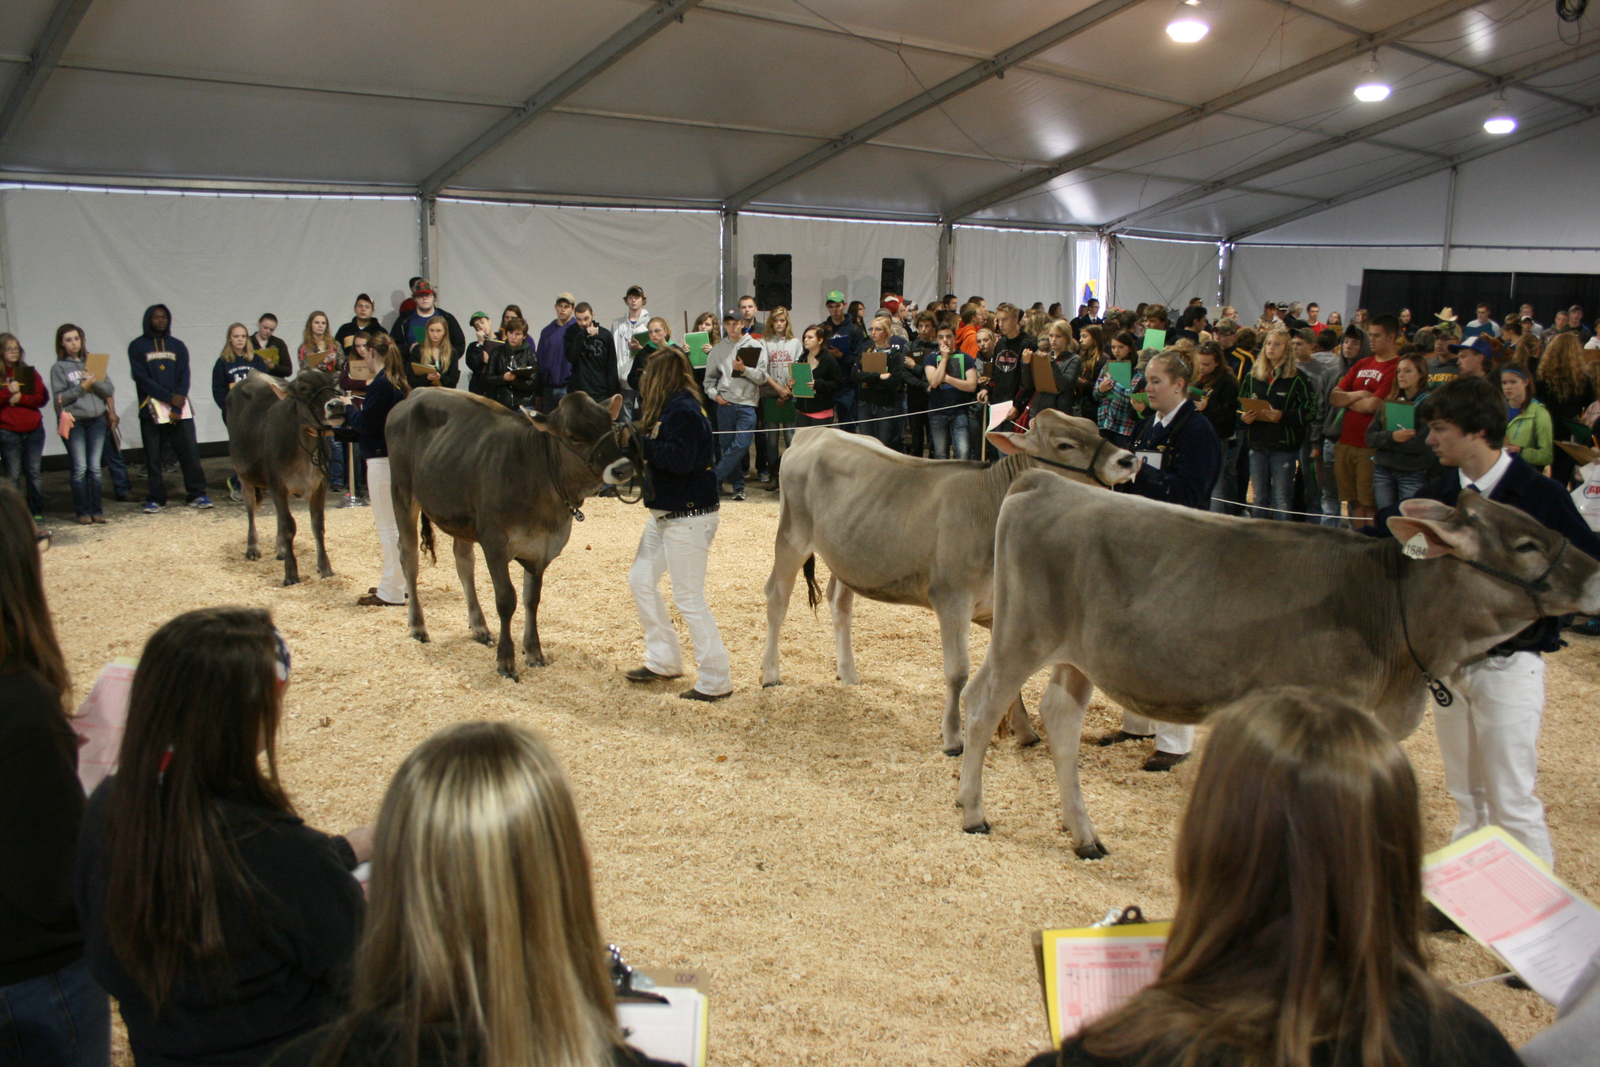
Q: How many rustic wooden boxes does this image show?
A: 0